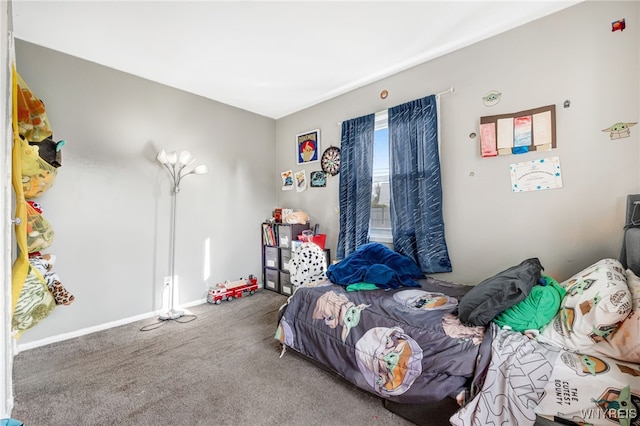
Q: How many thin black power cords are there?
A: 1